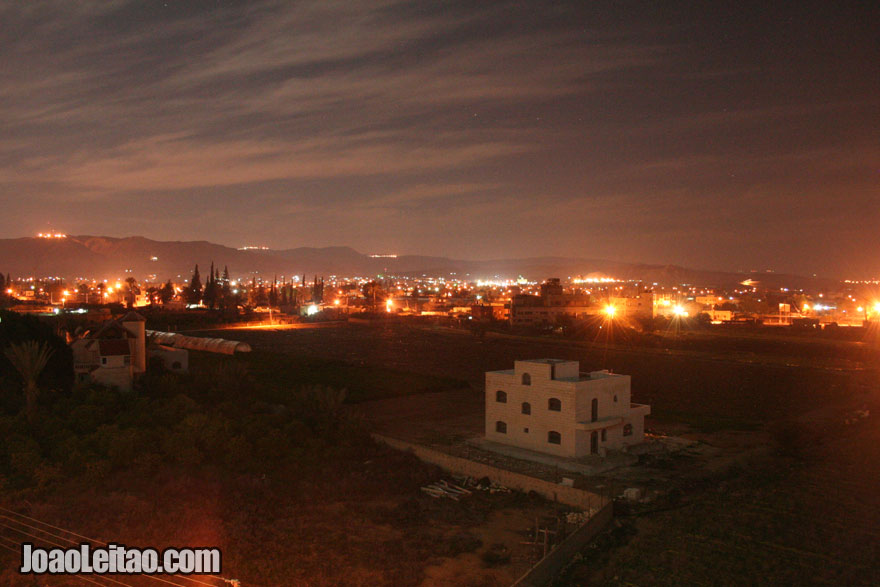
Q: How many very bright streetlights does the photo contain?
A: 3